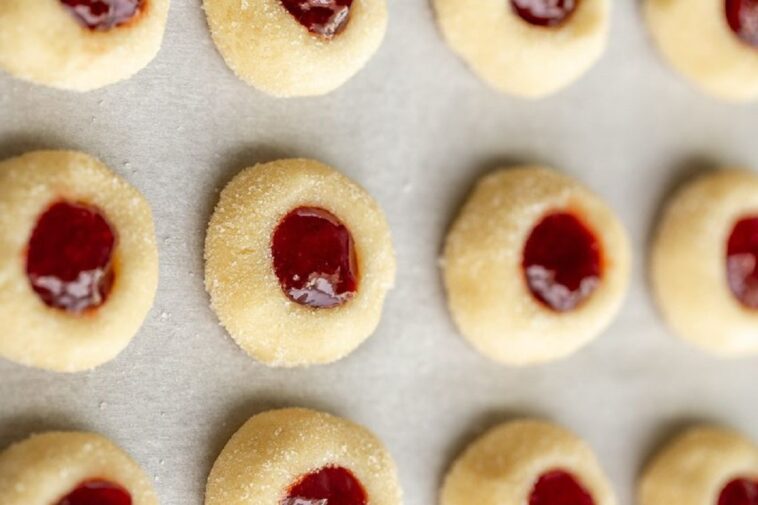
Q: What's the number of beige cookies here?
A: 12